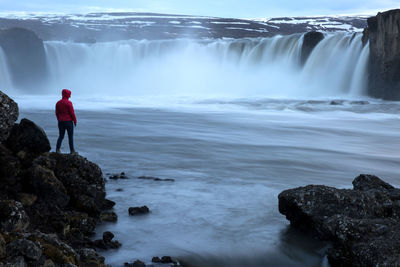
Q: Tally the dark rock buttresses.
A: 3